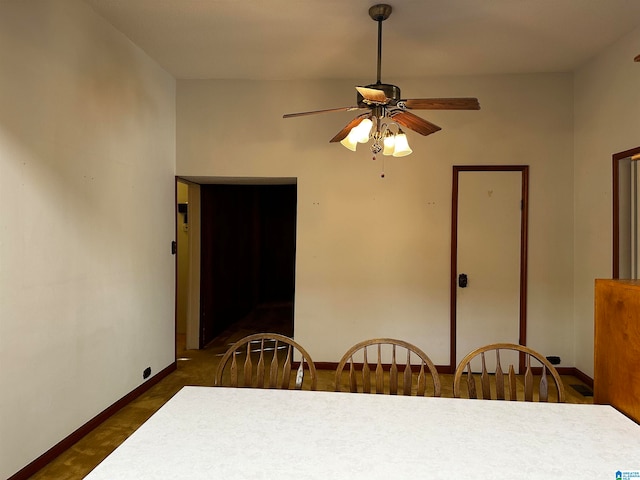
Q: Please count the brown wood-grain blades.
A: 5